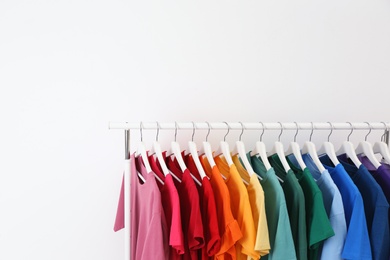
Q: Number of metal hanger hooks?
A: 15